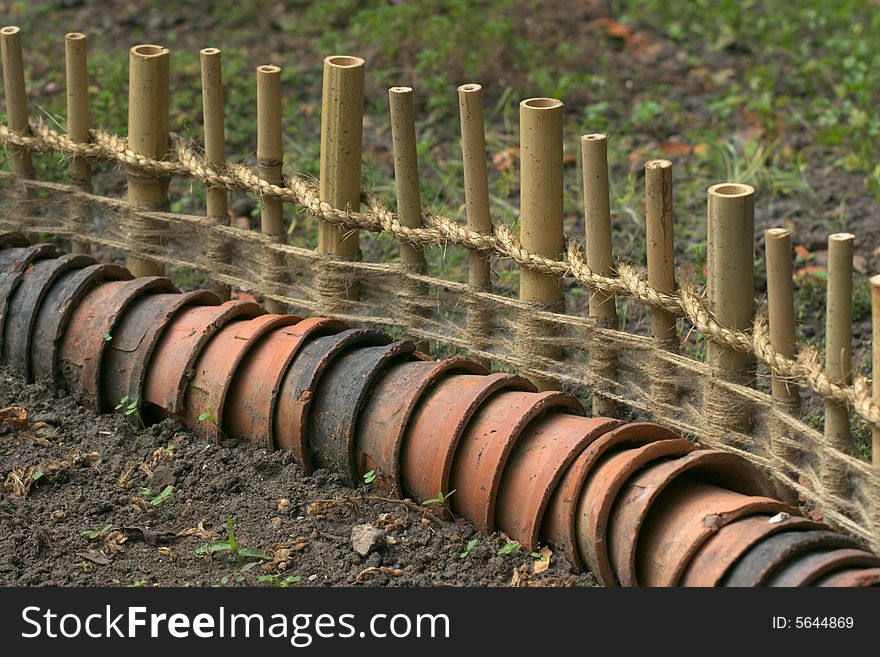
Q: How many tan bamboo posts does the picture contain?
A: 15